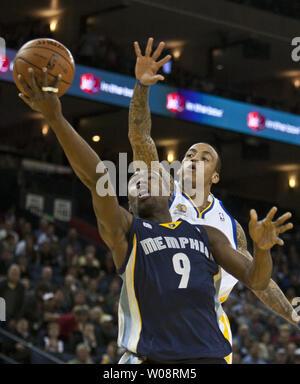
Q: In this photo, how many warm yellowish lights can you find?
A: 7